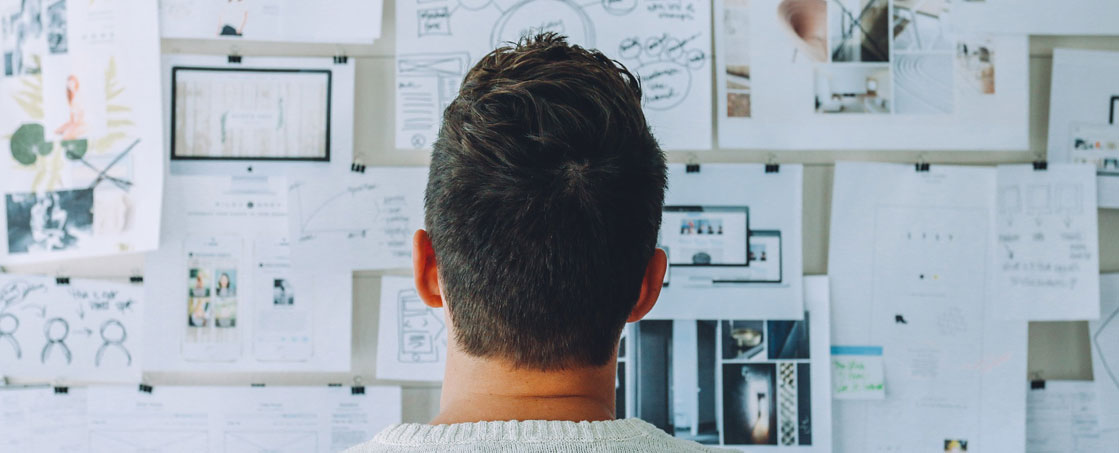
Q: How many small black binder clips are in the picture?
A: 13